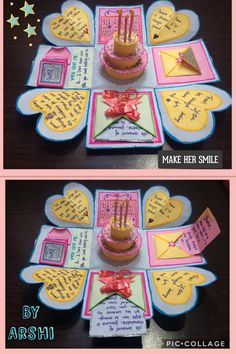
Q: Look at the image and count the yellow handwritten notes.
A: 8